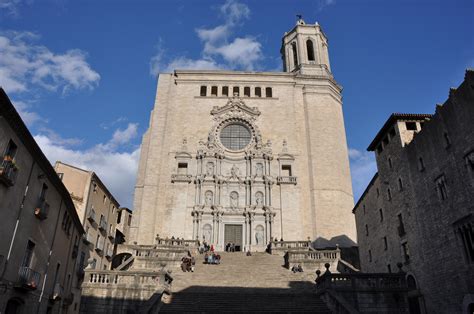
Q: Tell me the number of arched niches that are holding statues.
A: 7